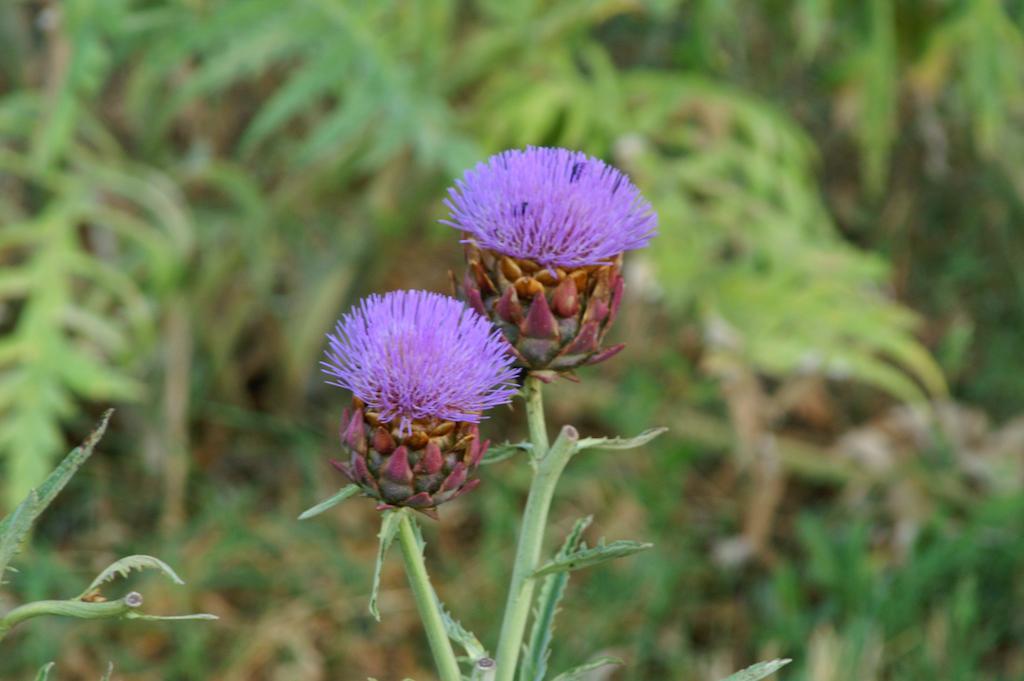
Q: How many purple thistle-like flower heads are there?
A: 2